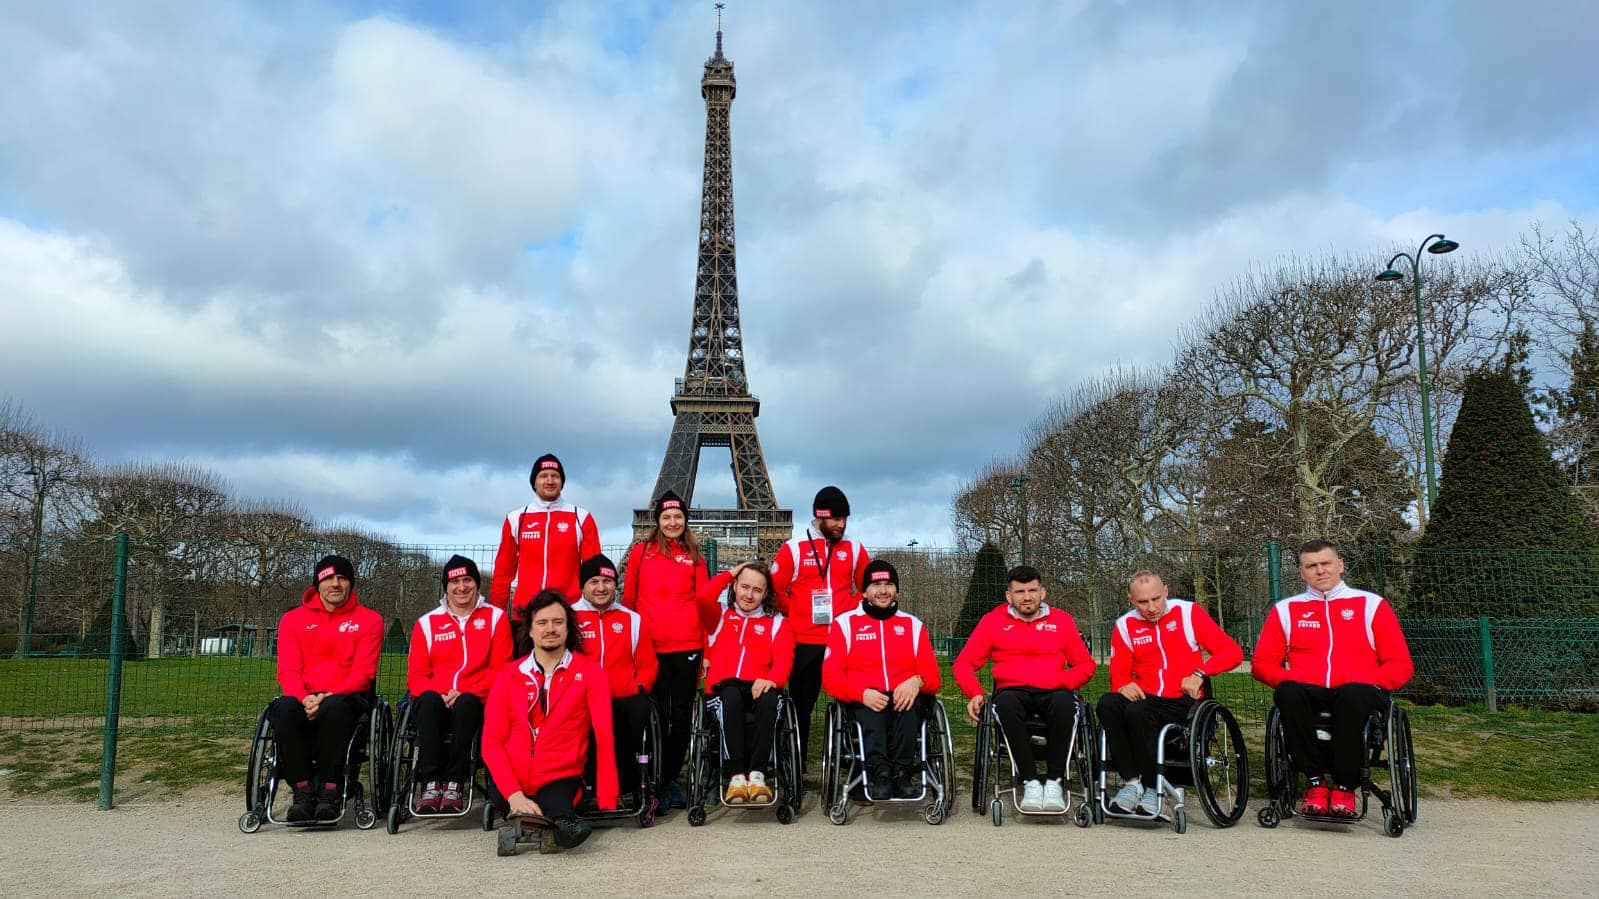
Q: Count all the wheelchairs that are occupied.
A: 8